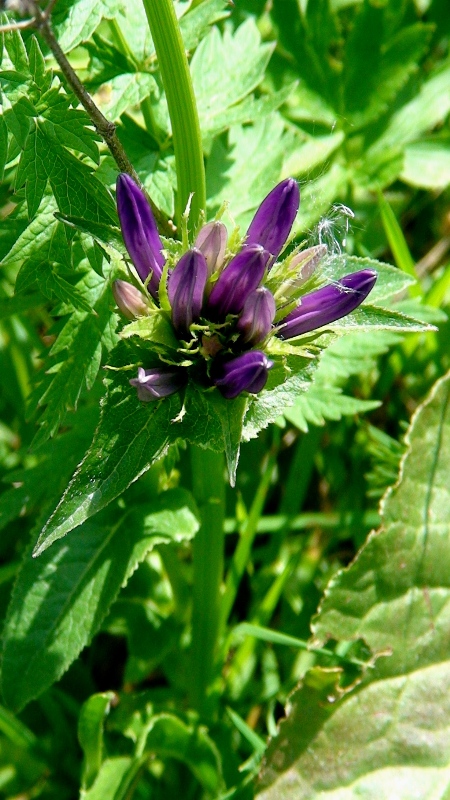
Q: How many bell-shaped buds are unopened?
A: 11